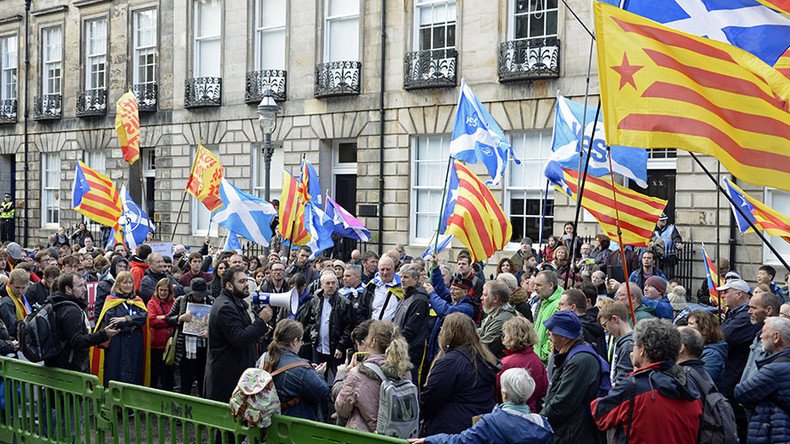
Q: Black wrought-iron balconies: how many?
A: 9